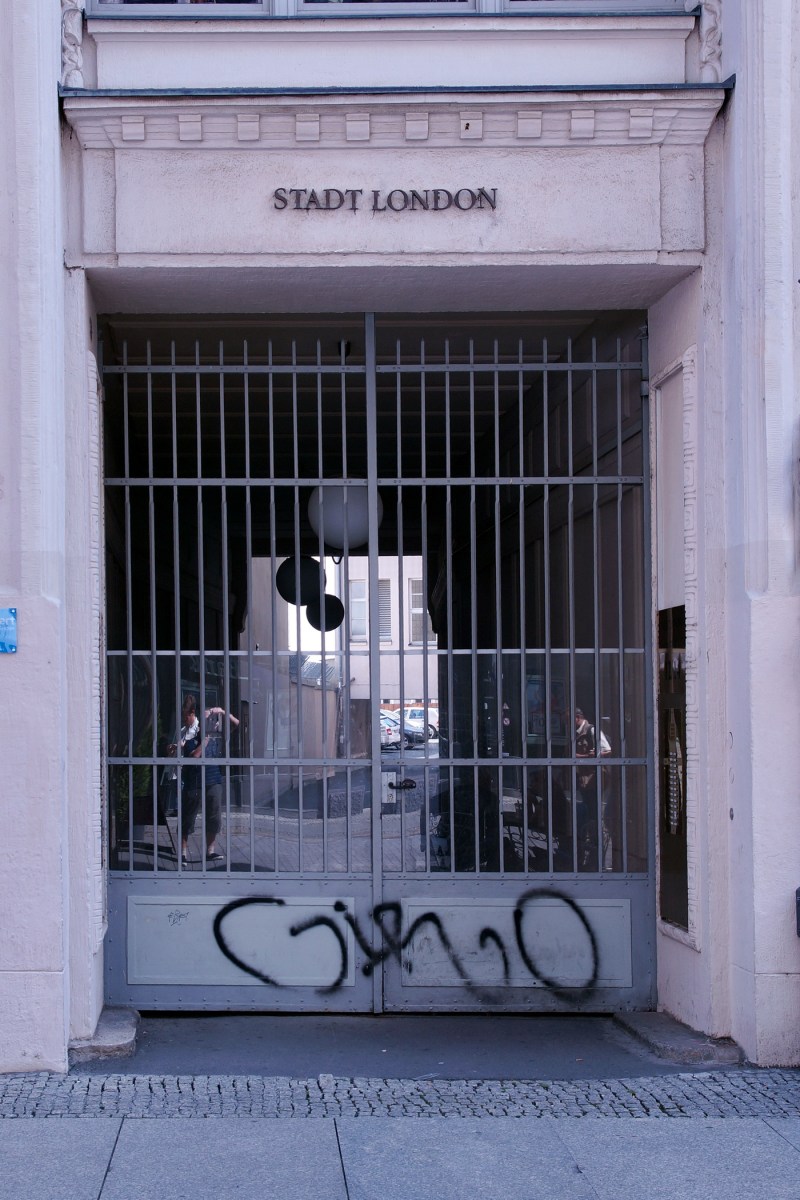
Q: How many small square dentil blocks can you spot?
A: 10